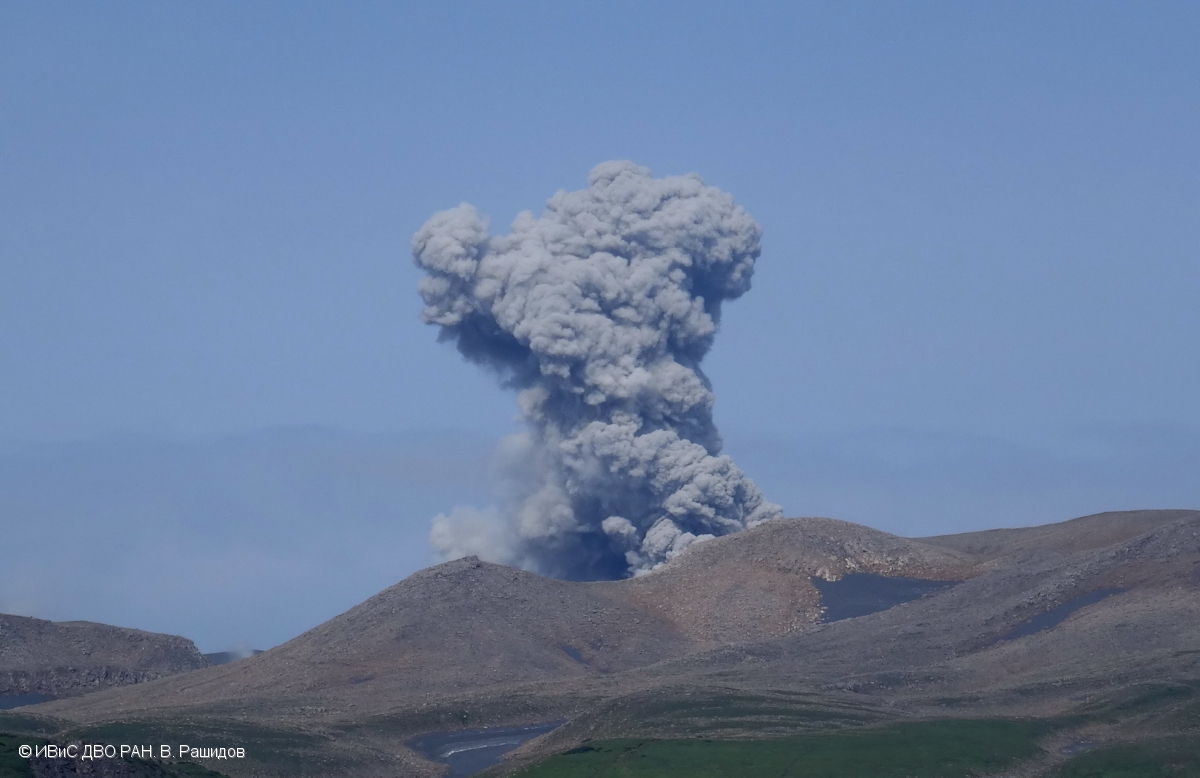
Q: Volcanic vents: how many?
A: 1